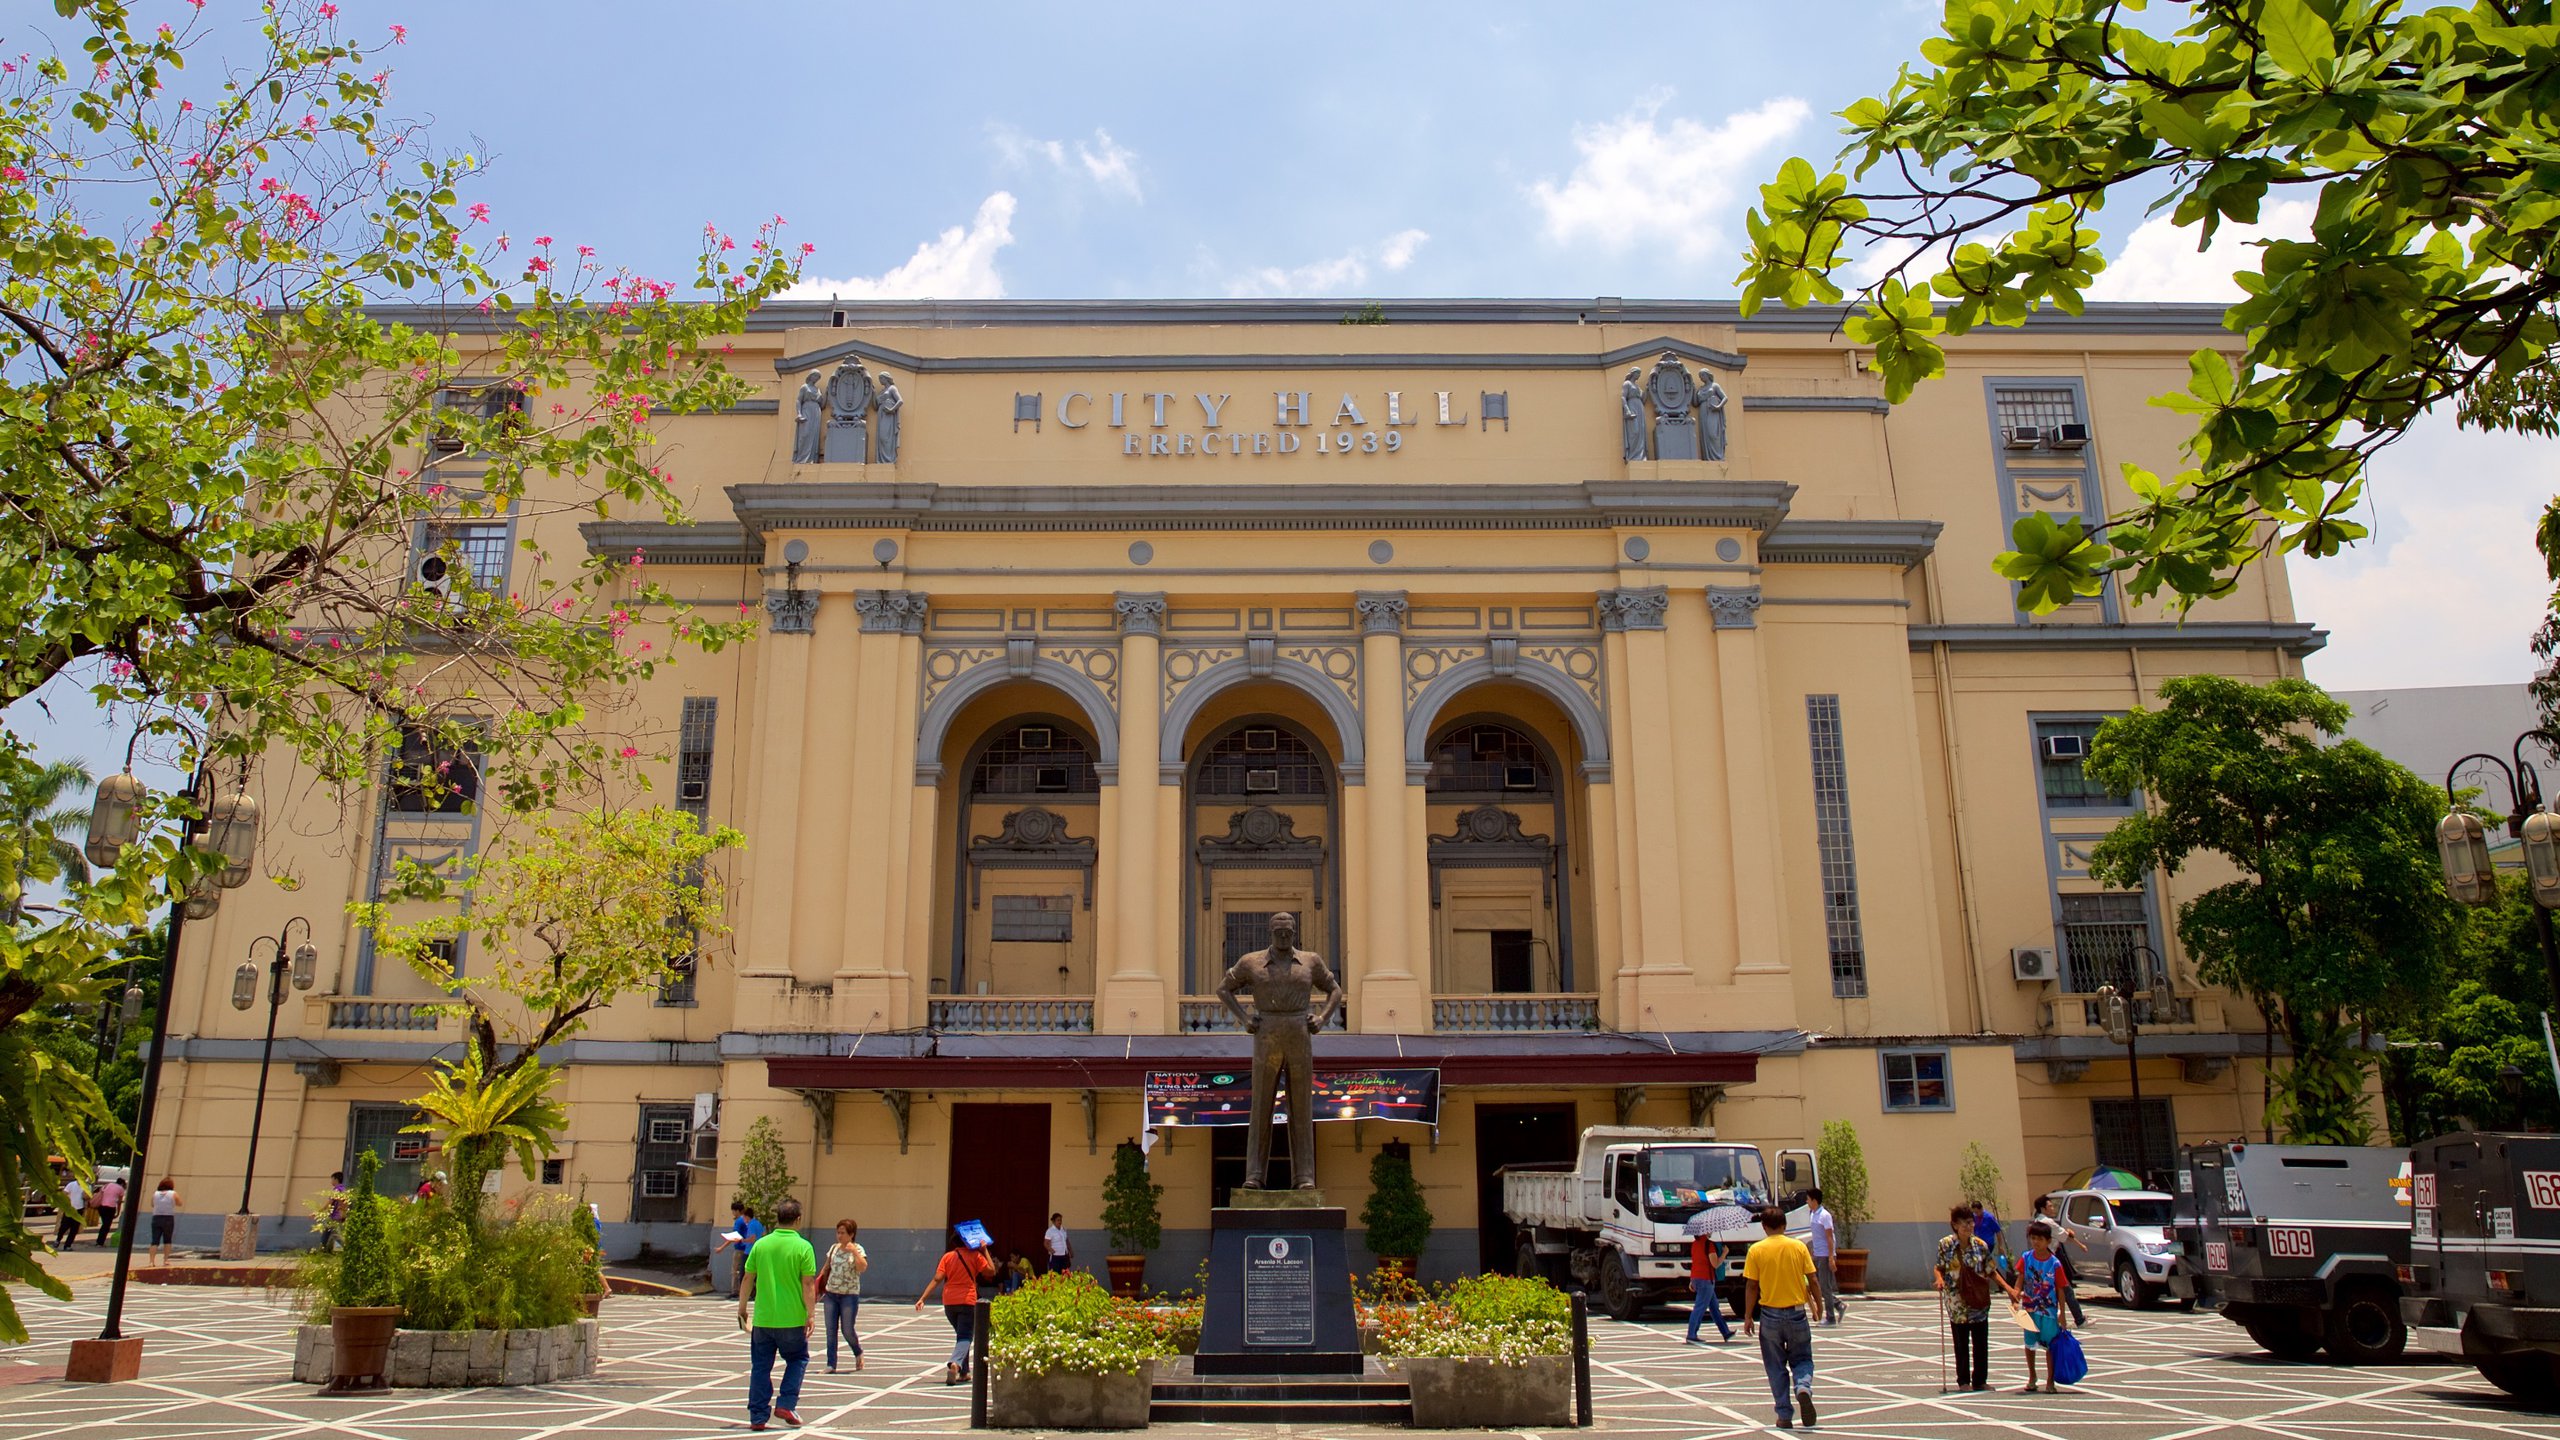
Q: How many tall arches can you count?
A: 3